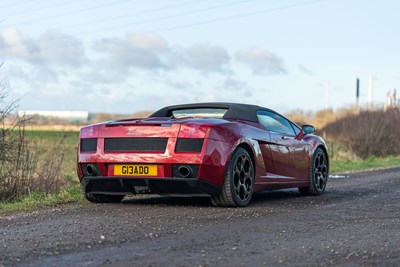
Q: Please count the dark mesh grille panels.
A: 3